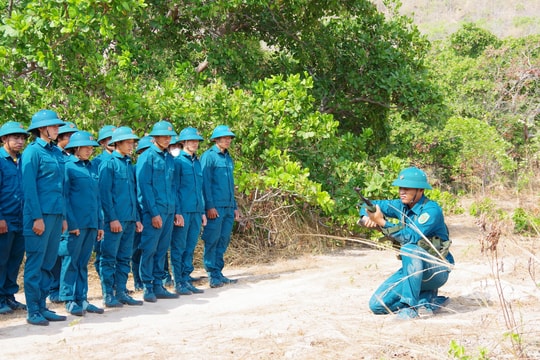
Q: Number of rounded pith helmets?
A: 12